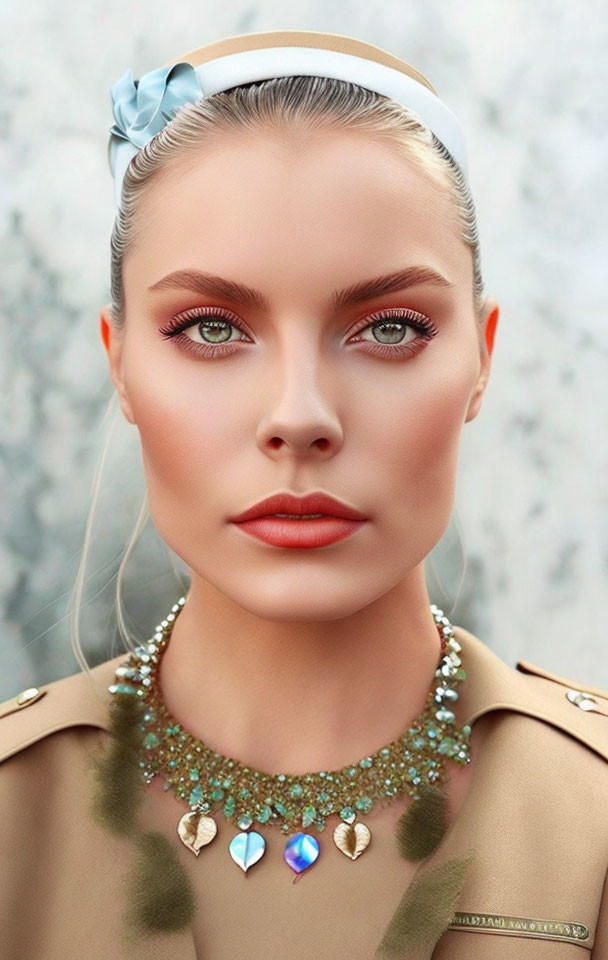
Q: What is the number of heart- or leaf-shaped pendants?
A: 4